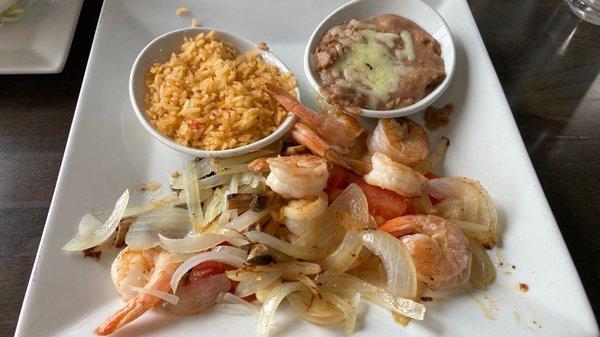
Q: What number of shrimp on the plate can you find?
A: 7